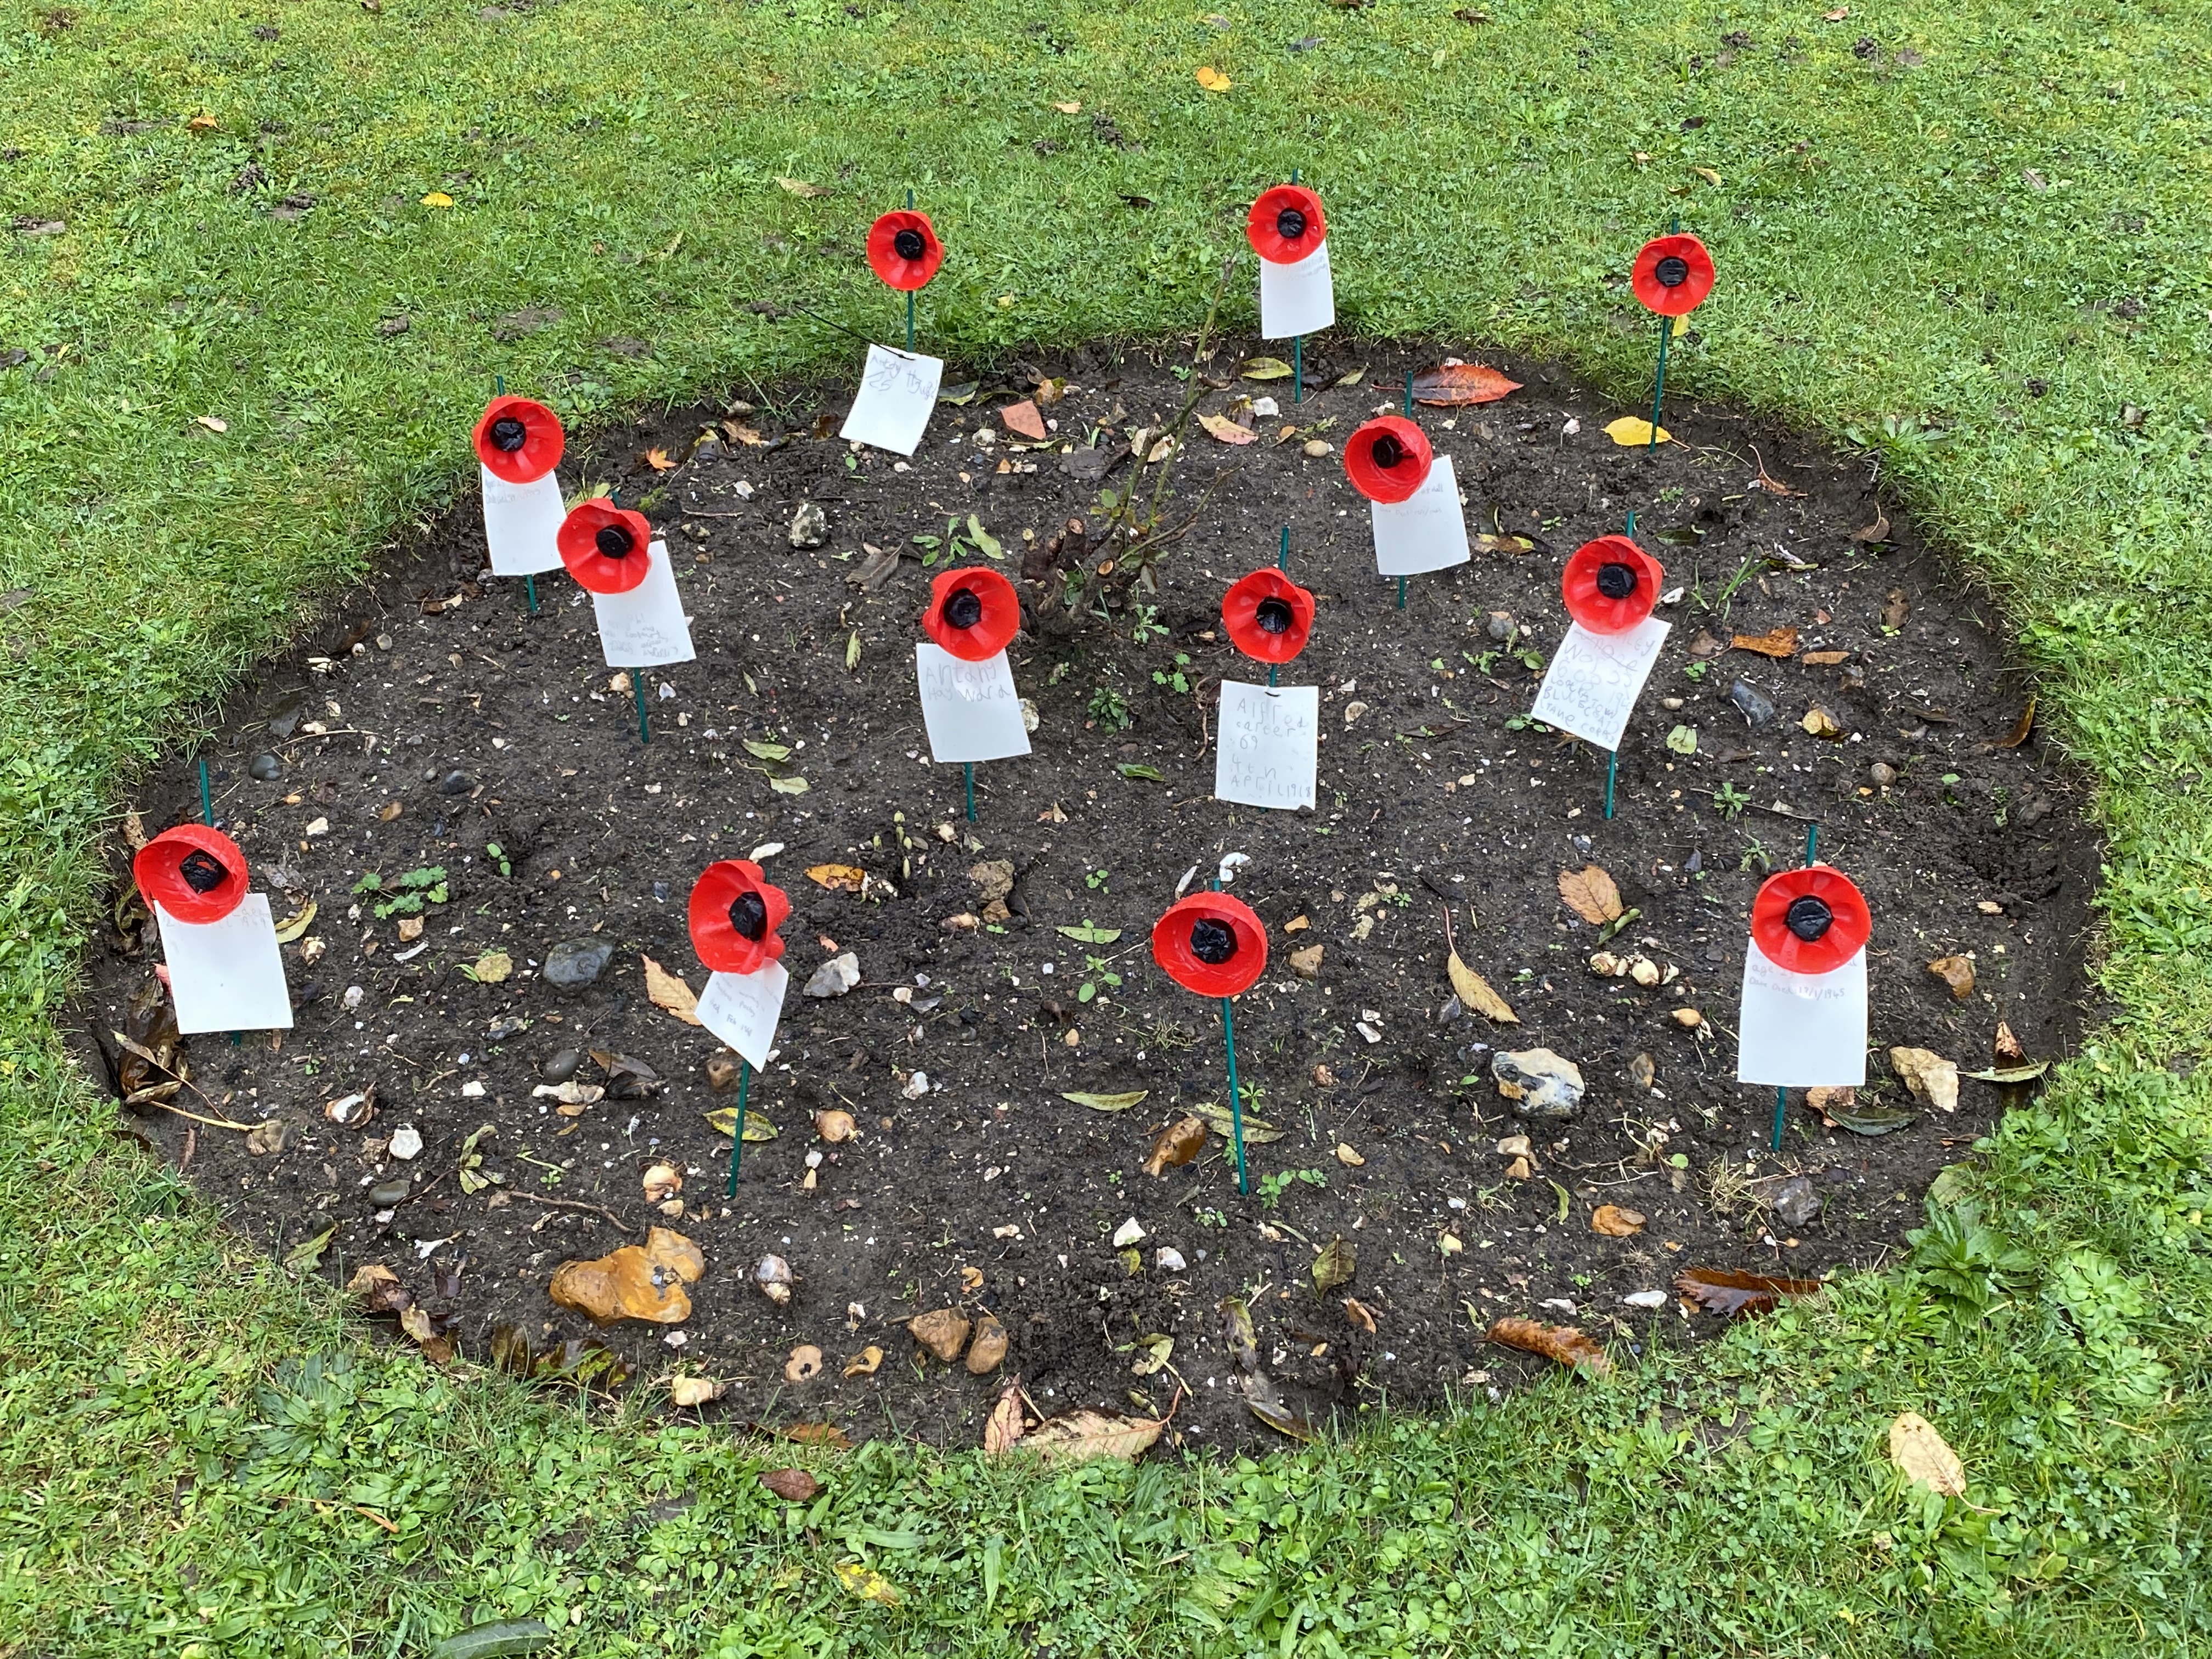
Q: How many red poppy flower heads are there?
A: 13